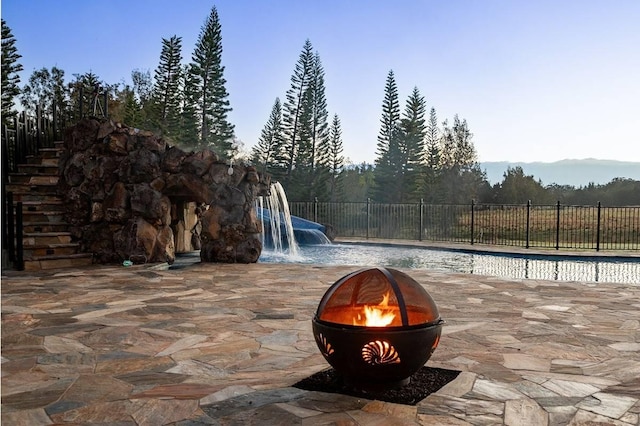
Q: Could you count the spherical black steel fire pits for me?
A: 1